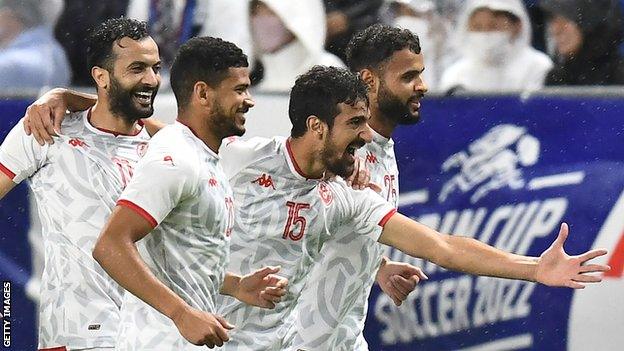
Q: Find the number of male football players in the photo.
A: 4